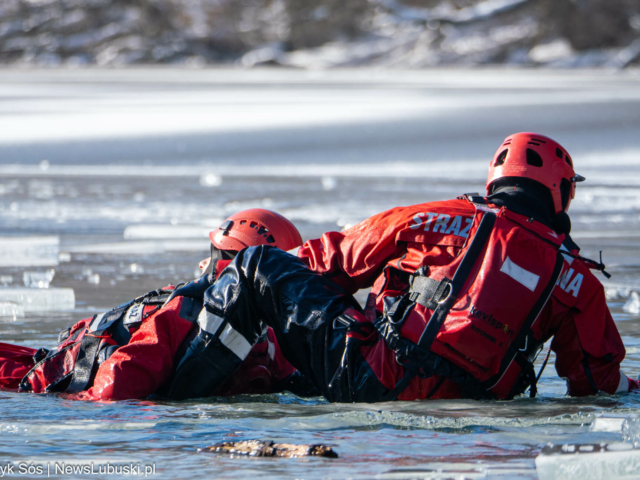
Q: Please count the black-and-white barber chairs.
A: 0